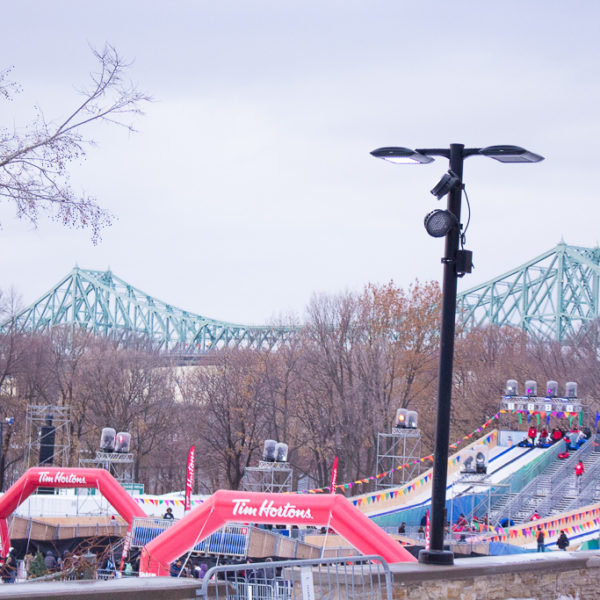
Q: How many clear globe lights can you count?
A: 12